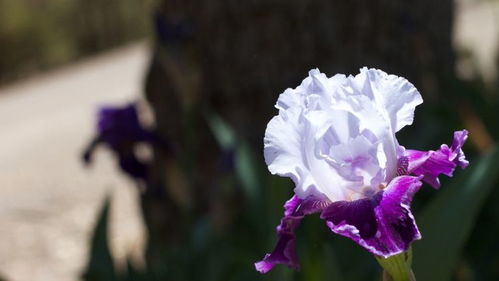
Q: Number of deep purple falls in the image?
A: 3